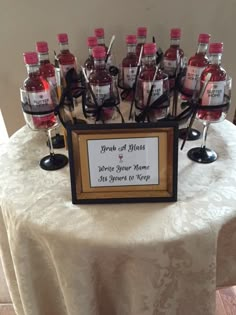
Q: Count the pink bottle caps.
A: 12